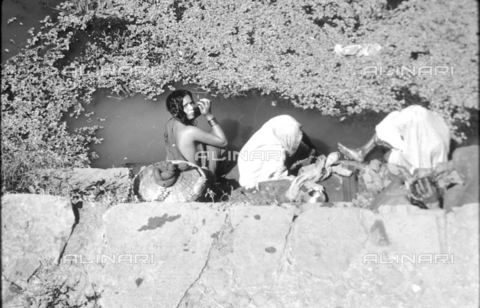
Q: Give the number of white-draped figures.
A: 2